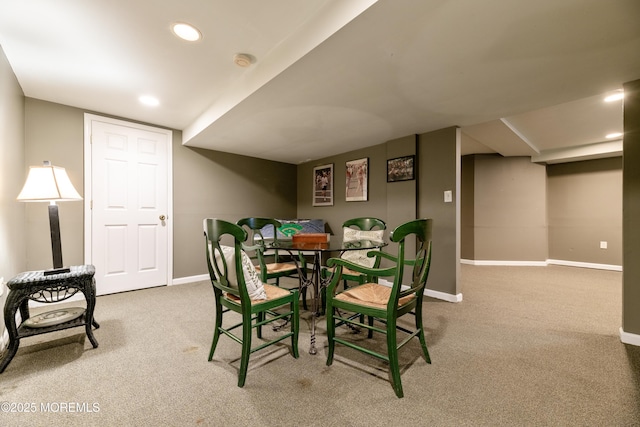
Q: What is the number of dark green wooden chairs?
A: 4